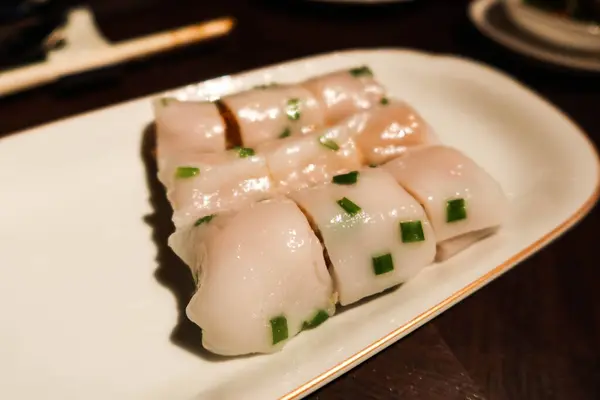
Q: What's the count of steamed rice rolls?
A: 9